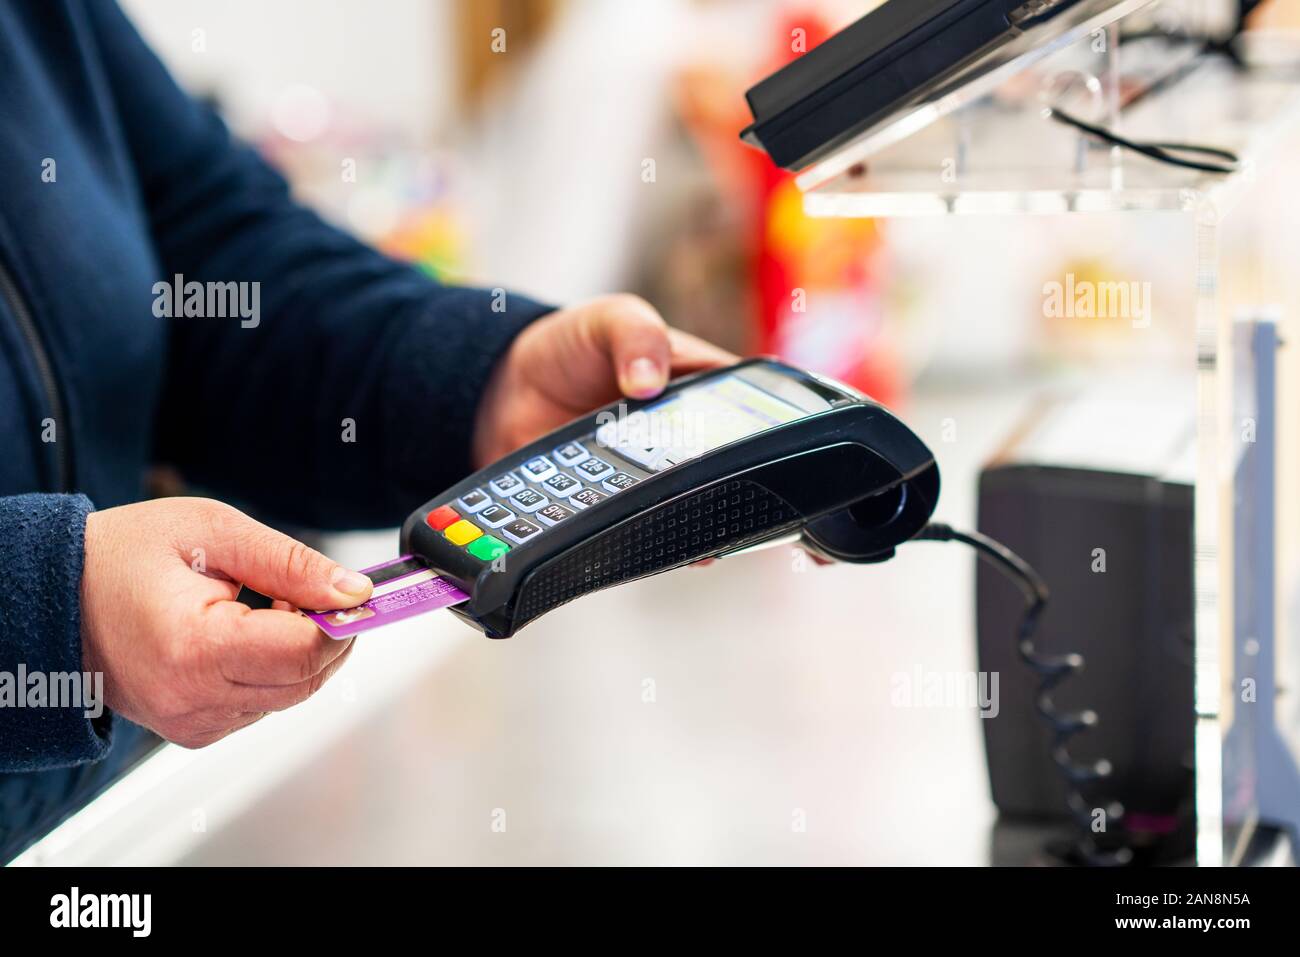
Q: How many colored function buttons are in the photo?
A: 3